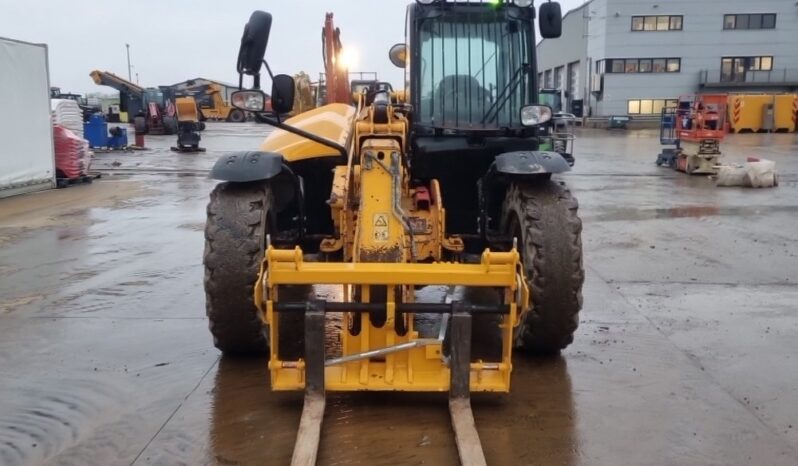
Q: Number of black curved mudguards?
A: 2